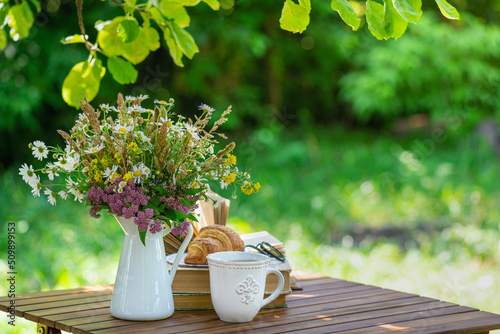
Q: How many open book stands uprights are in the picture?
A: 1